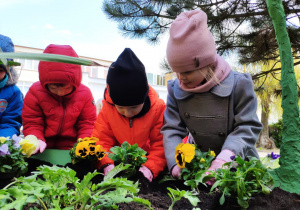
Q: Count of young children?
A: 4